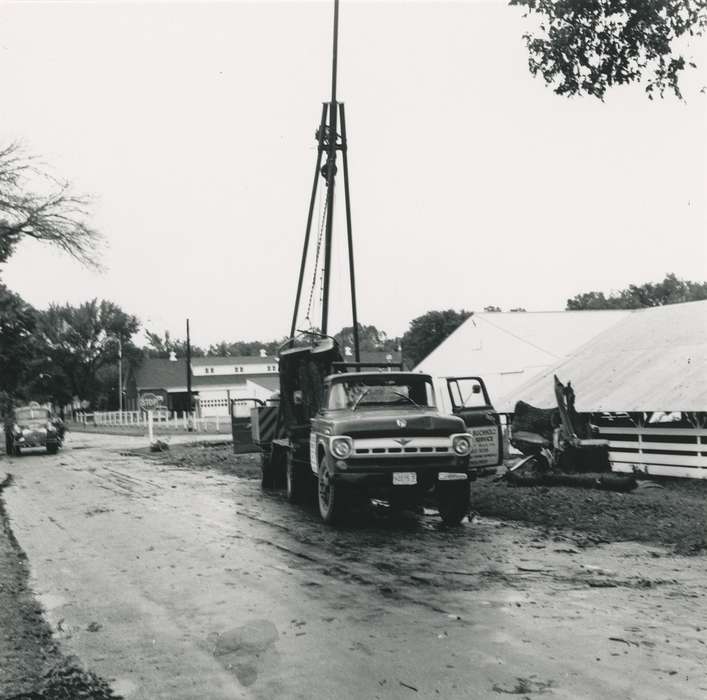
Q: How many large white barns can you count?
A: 2